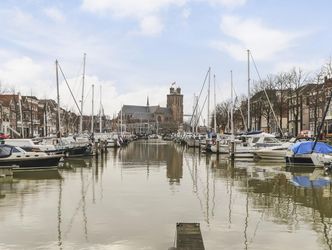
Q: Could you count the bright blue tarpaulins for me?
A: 1